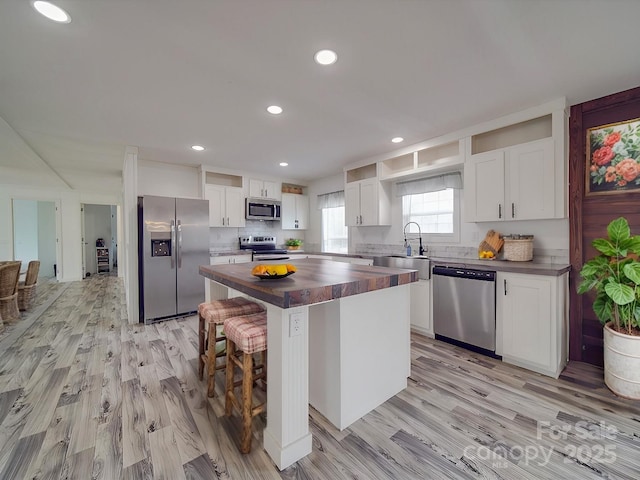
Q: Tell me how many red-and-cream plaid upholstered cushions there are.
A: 2